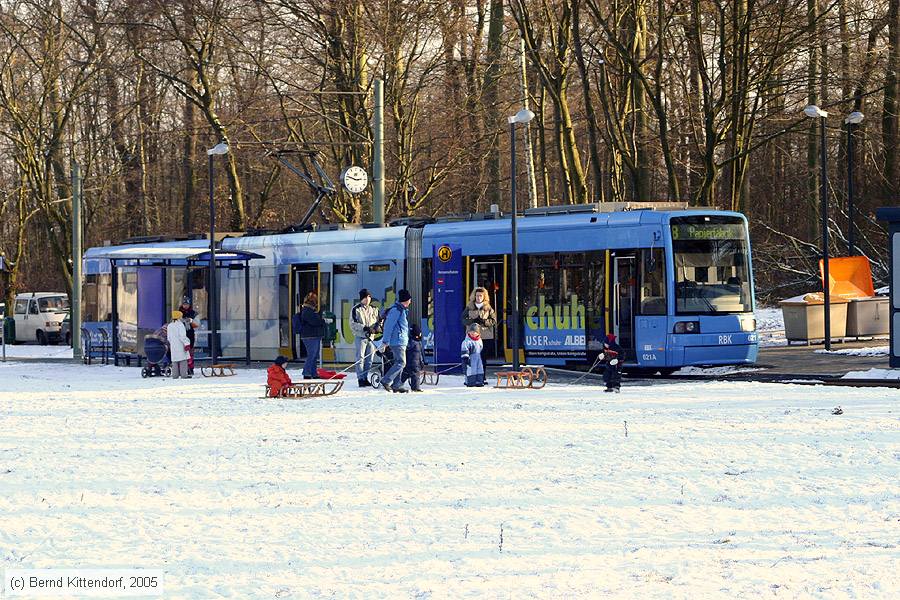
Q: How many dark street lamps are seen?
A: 4